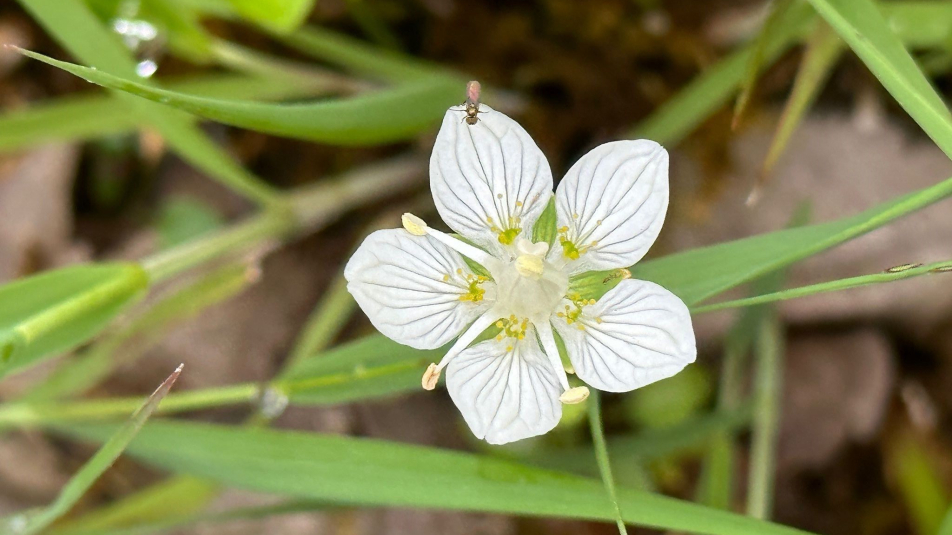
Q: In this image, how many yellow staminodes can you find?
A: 5